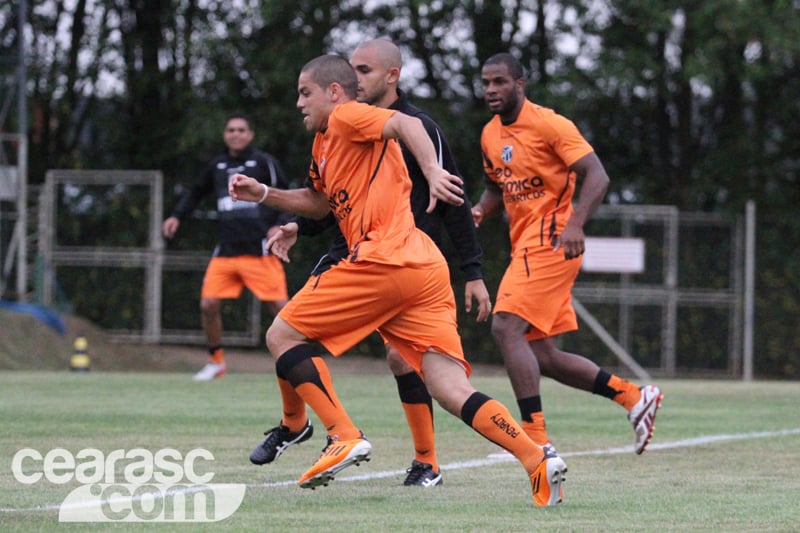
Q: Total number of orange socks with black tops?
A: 7